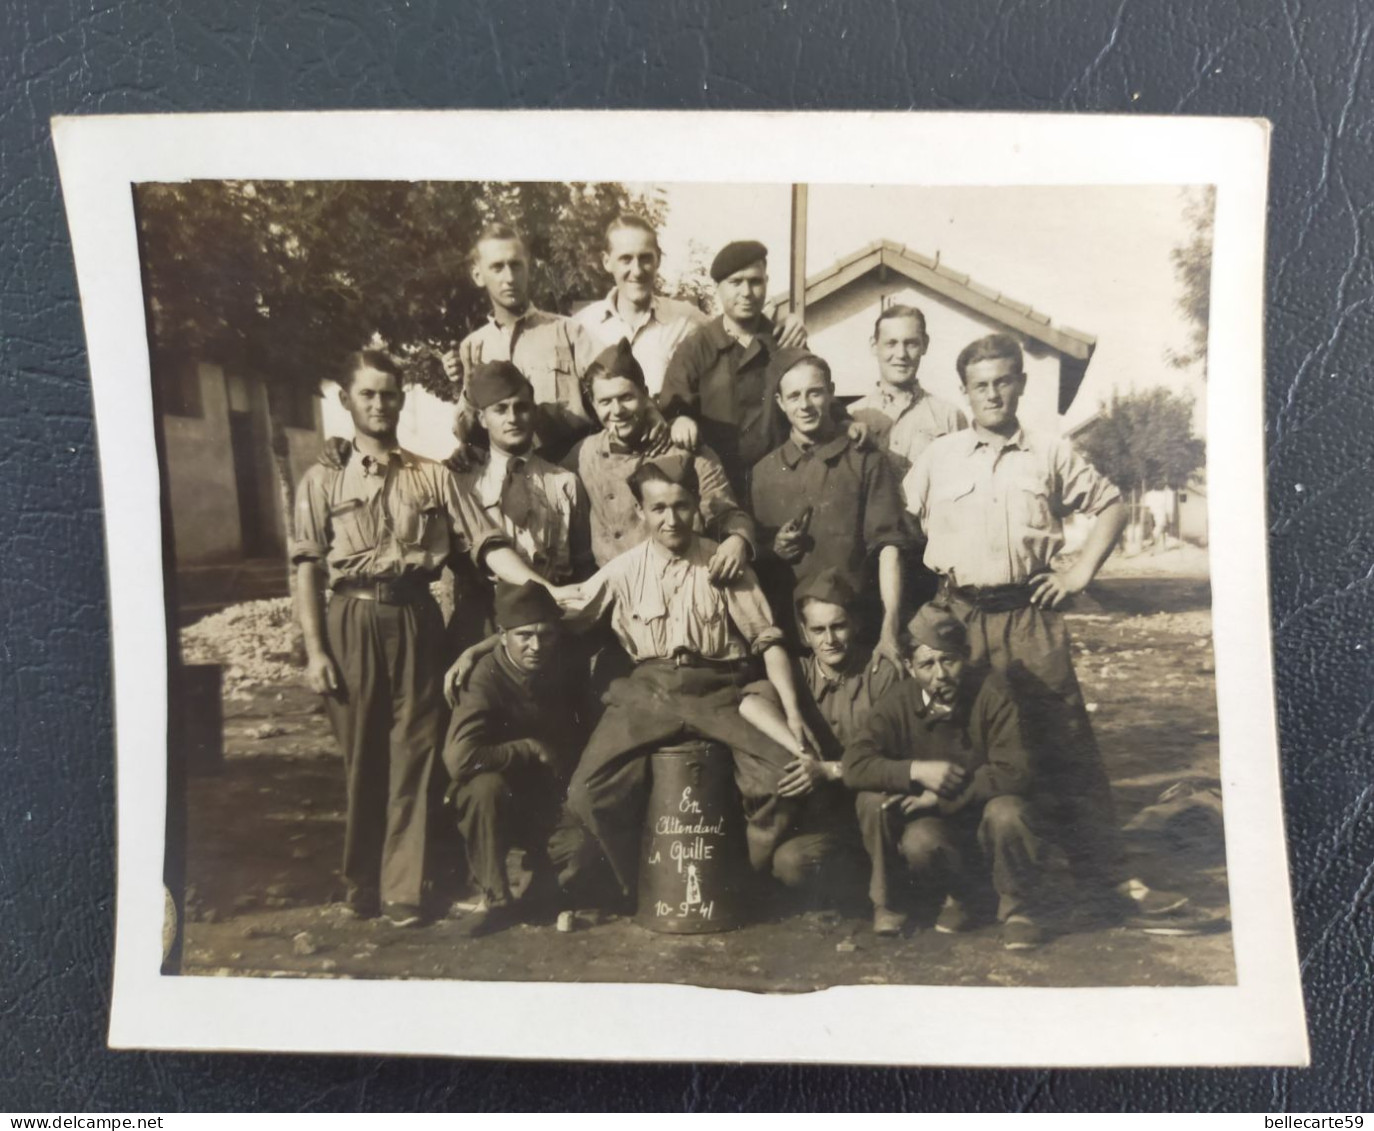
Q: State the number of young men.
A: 13